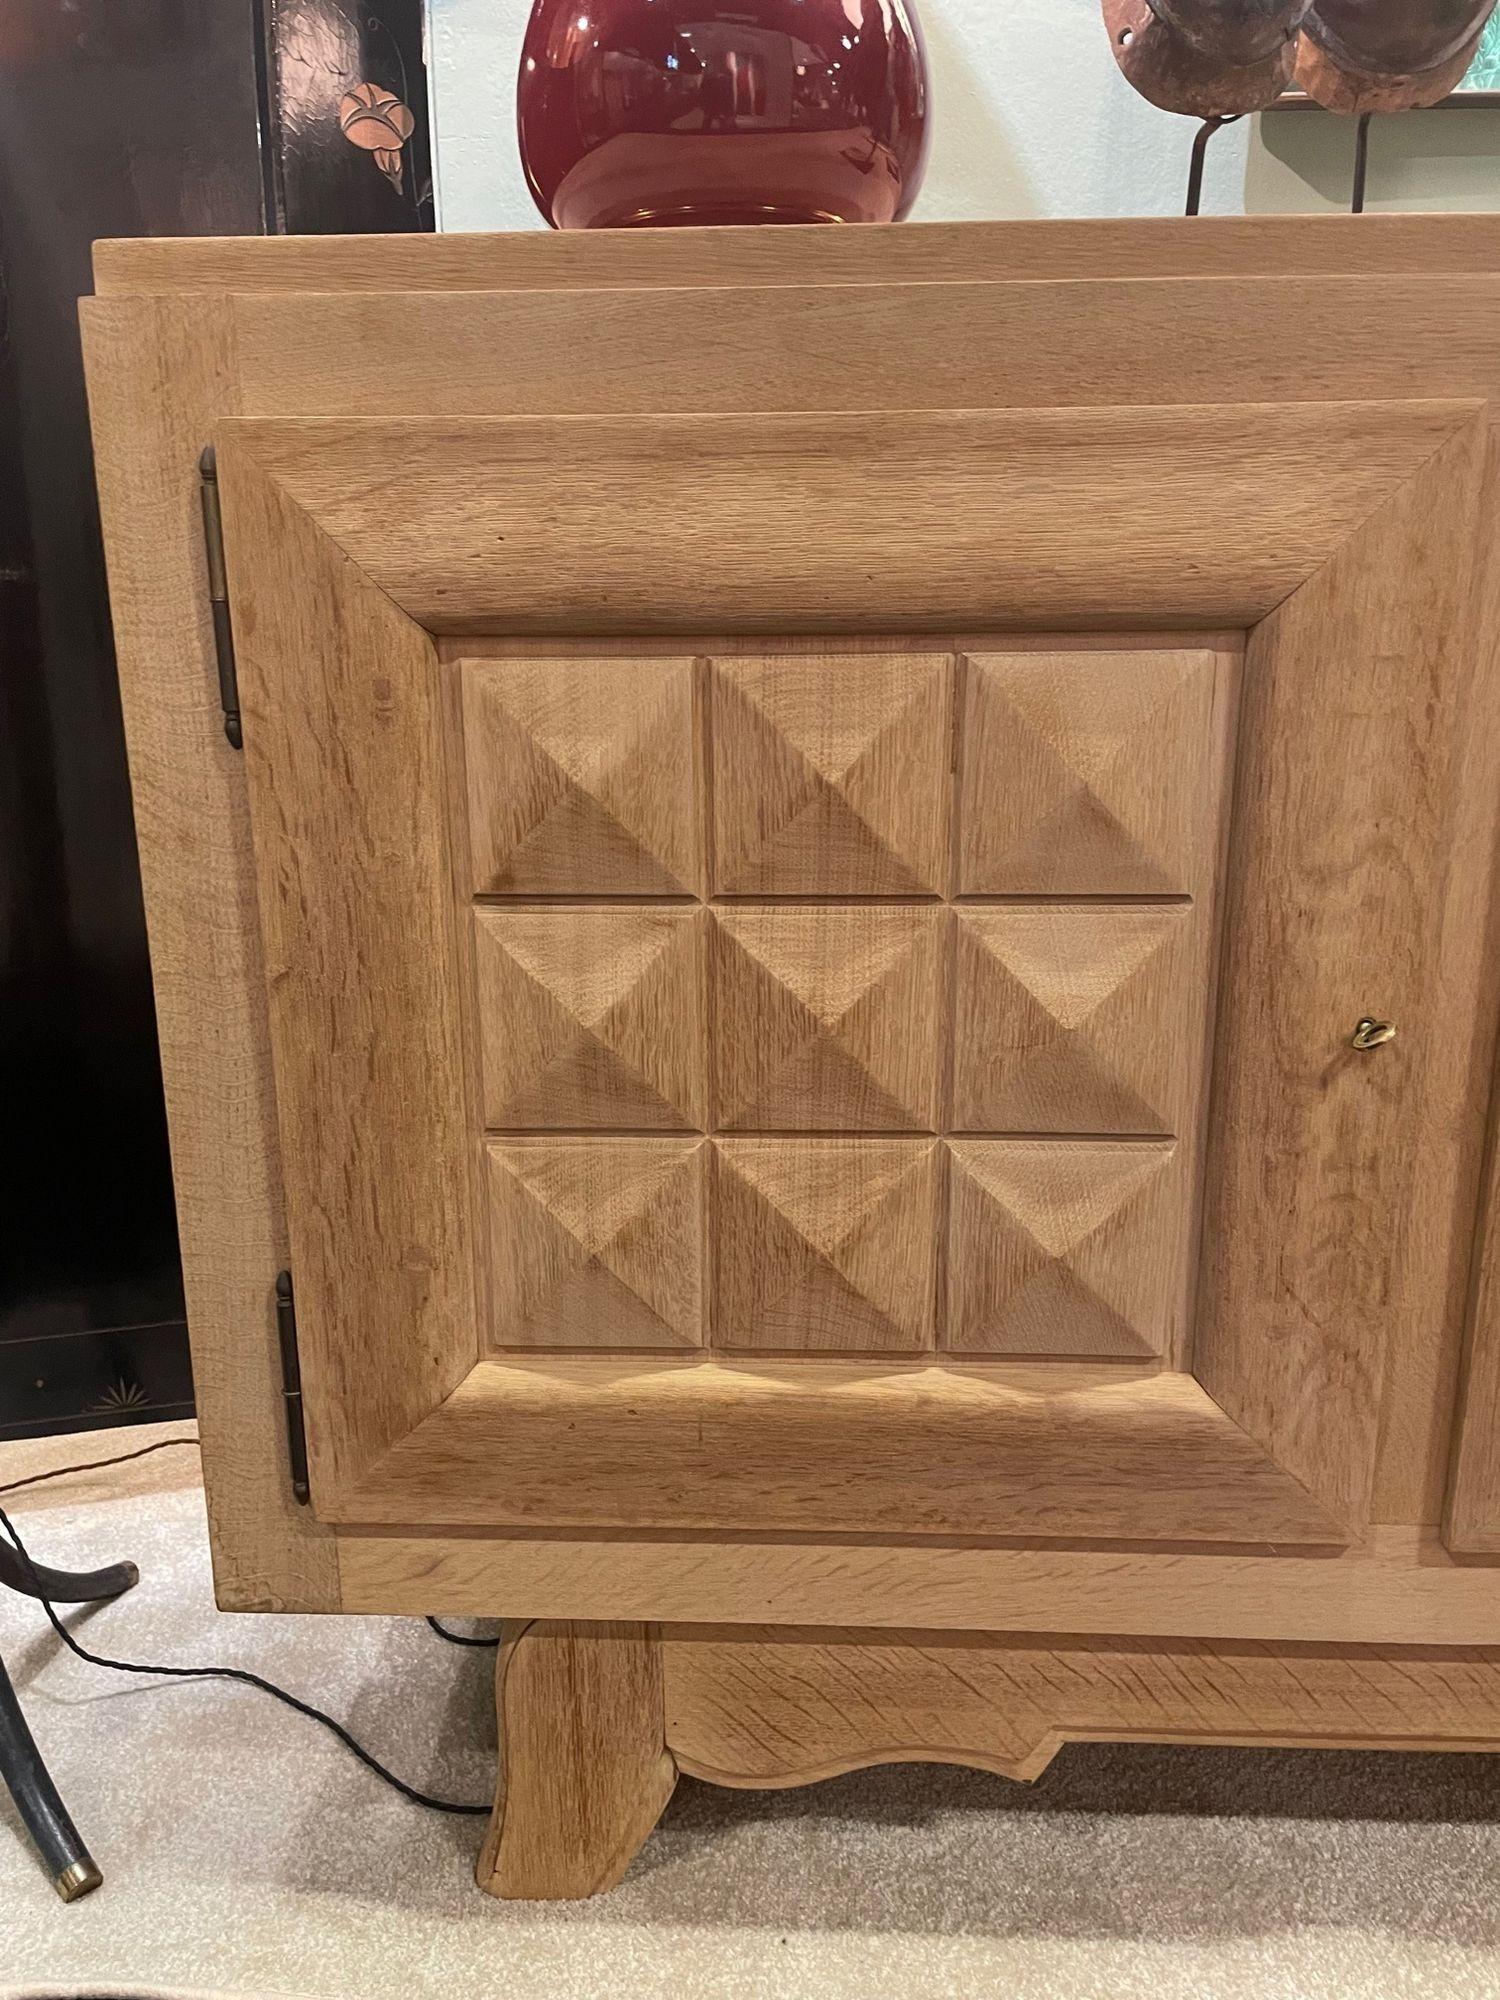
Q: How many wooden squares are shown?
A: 9